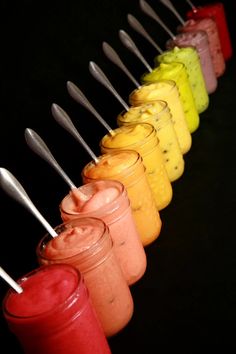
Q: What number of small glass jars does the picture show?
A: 12